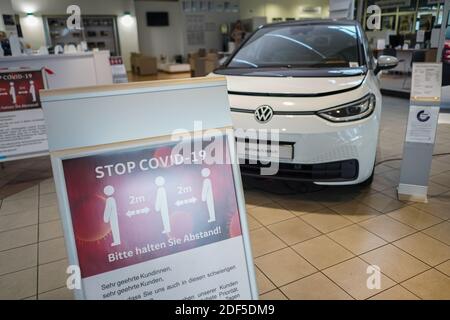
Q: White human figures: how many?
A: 5